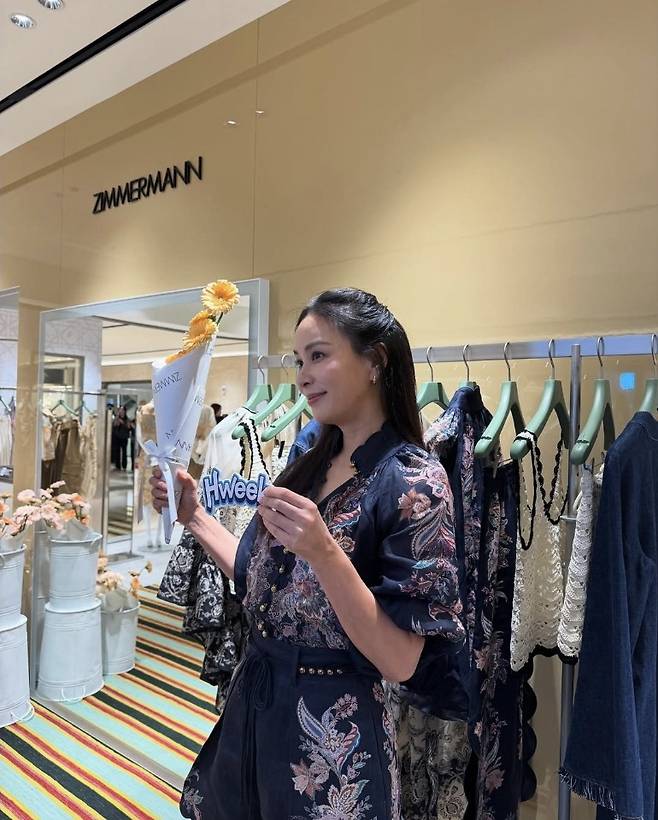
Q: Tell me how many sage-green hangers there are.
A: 9